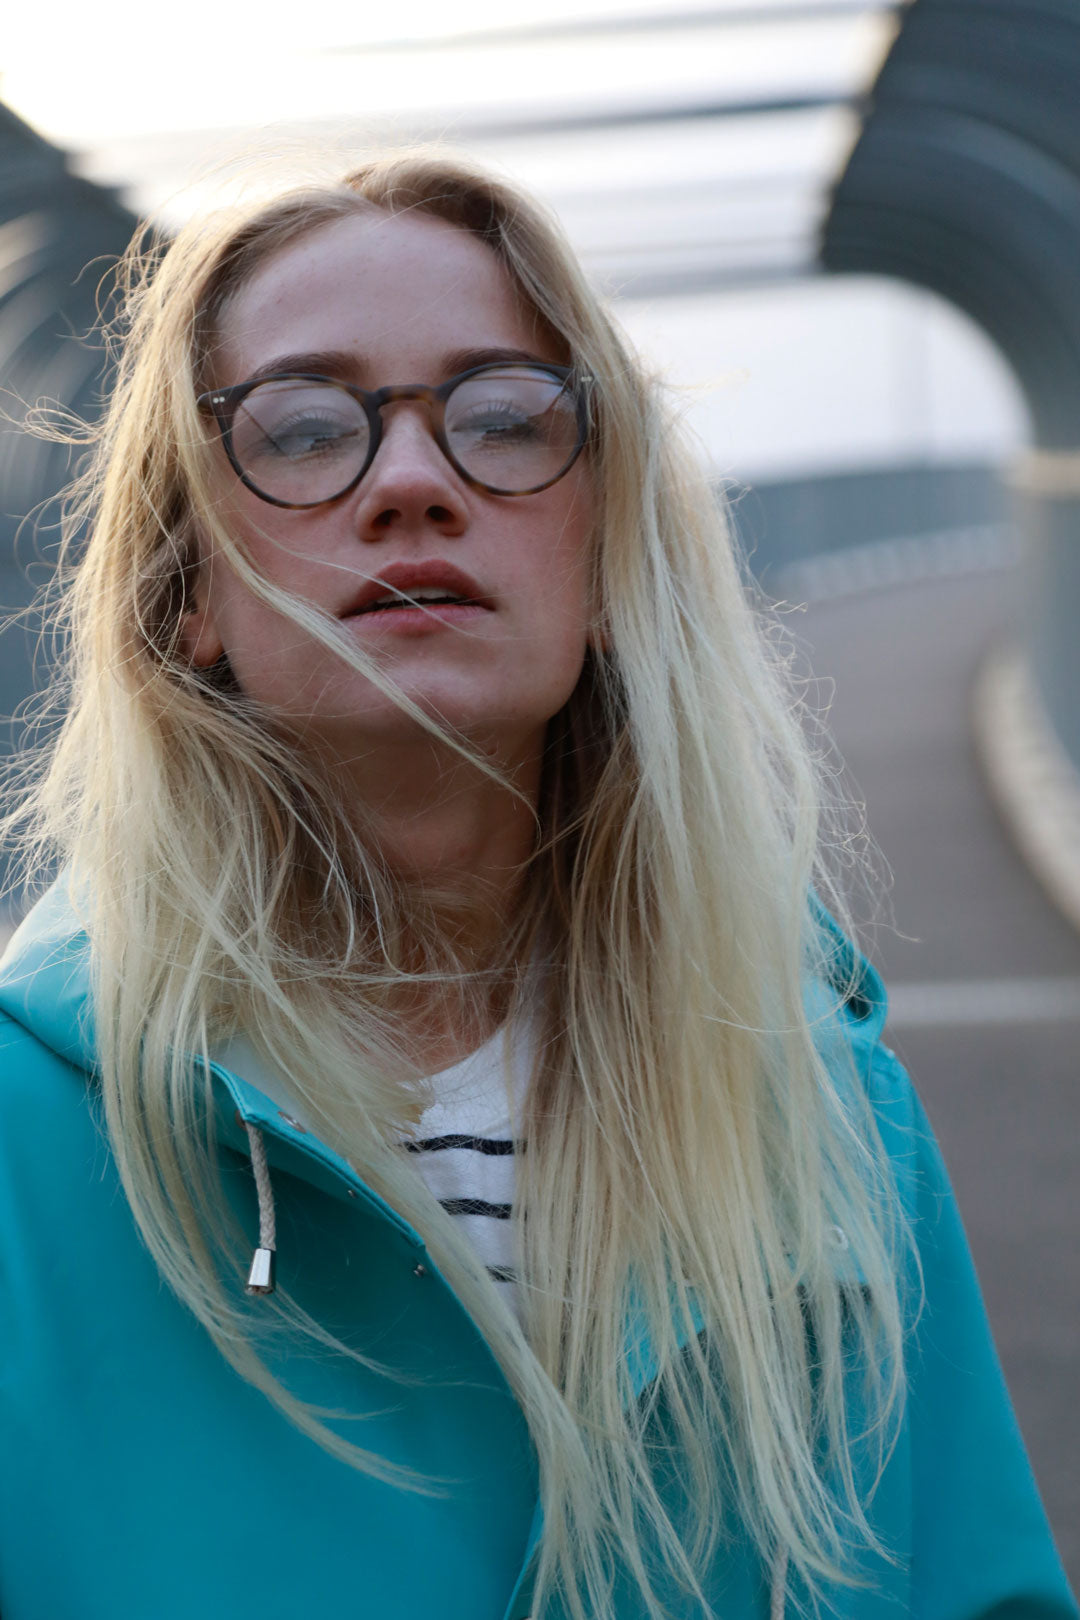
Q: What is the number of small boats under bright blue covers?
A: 0